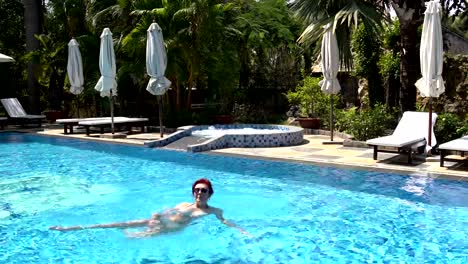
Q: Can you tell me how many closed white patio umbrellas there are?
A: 5